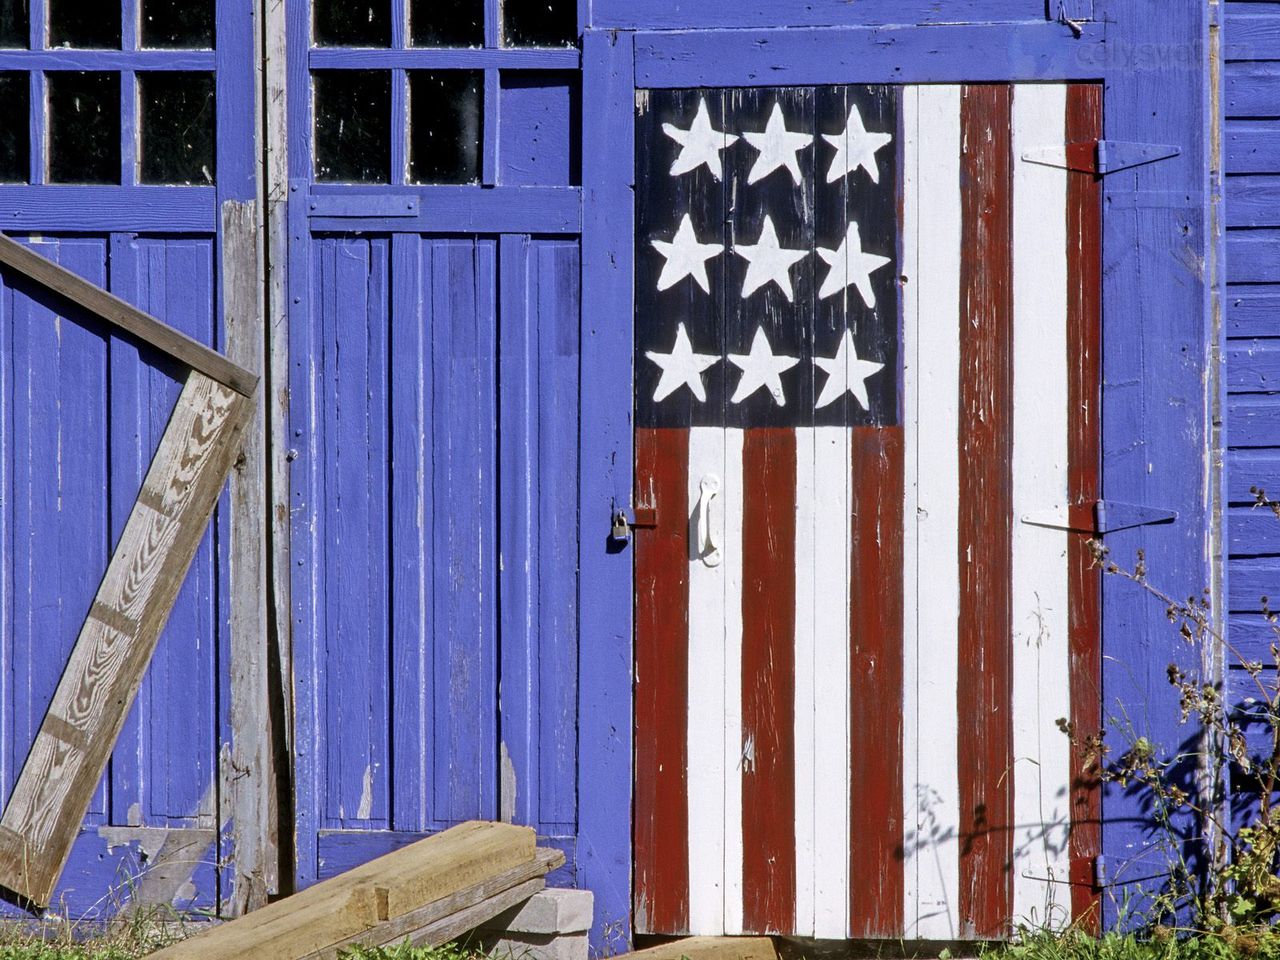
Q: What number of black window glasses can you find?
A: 11